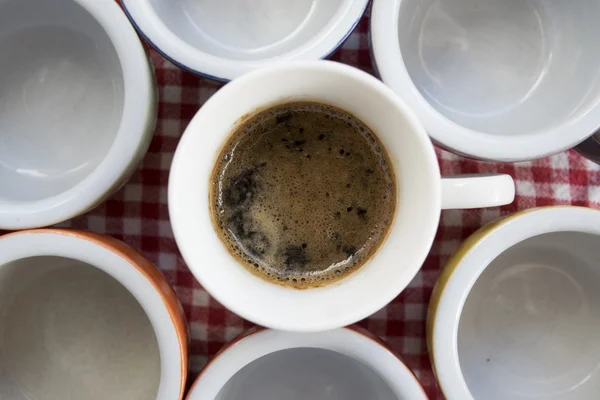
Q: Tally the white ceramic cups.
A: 7